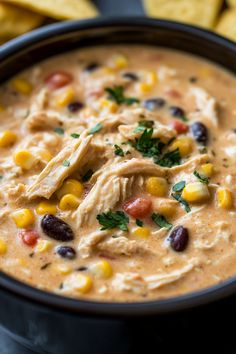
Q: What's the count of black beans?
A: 9